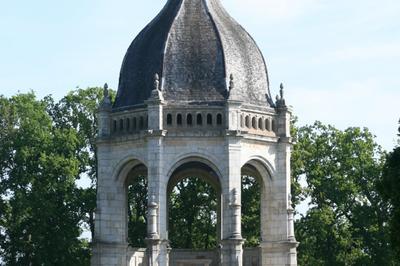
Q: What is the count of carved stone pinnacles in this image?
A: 4